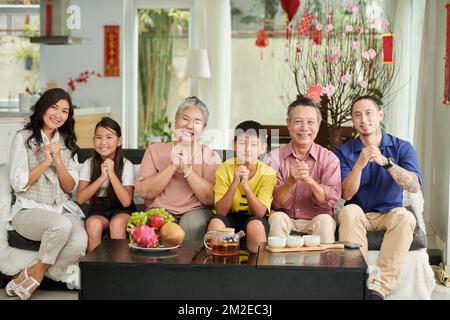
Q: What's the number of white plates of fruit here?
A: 1